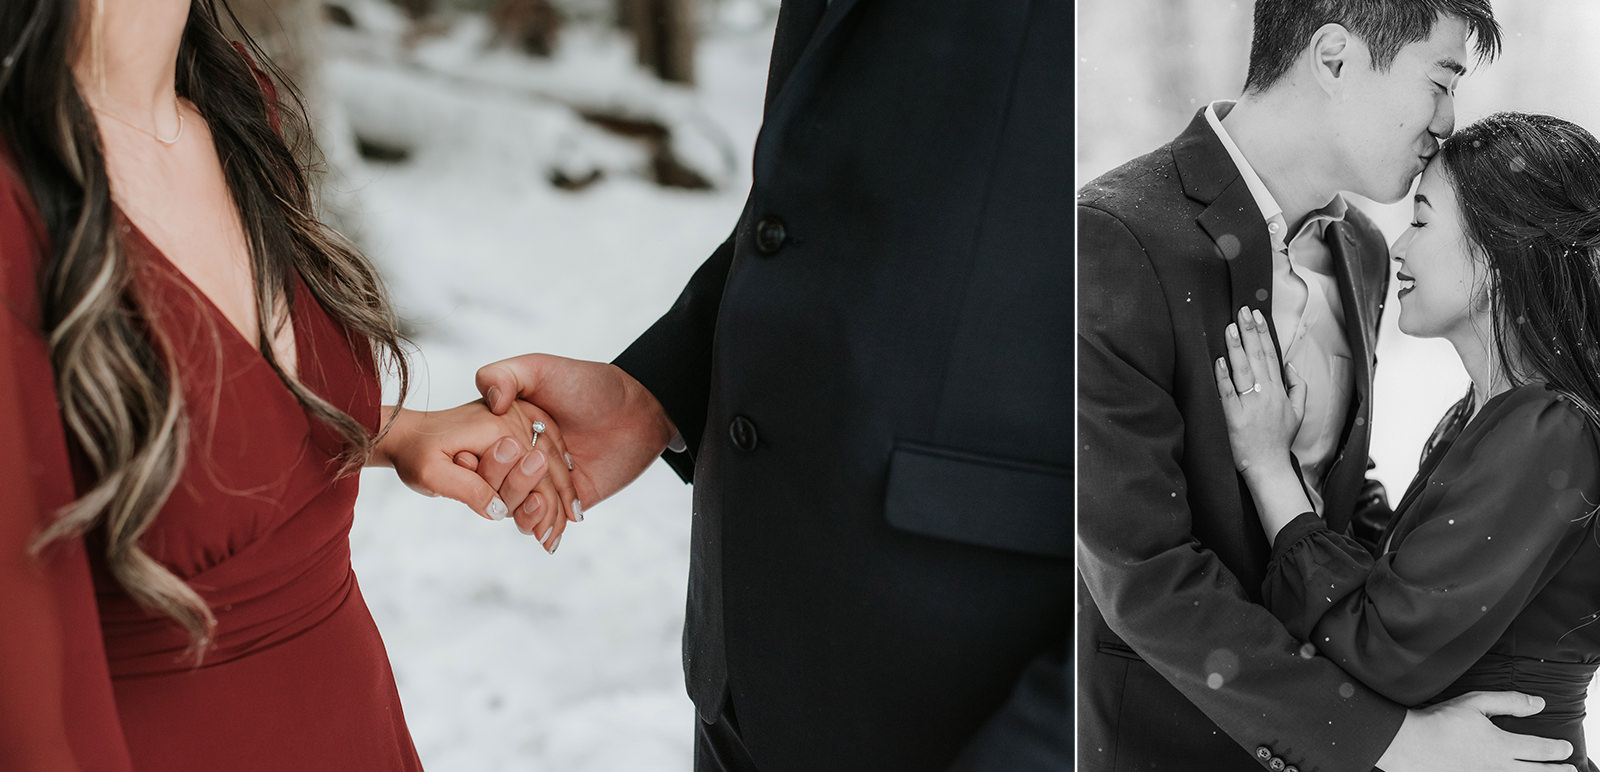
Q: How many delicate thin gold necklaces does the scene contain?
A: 1